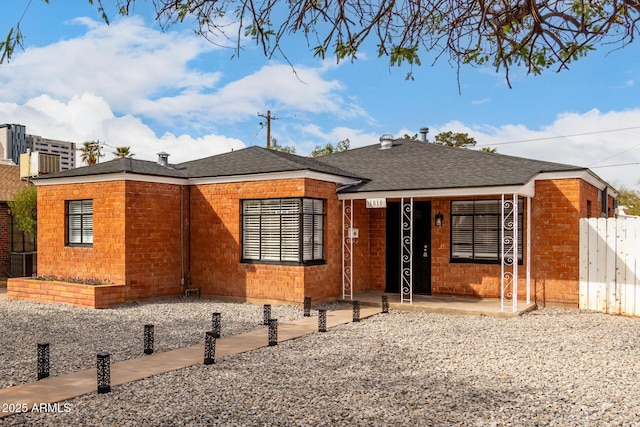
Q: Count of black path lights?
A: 11